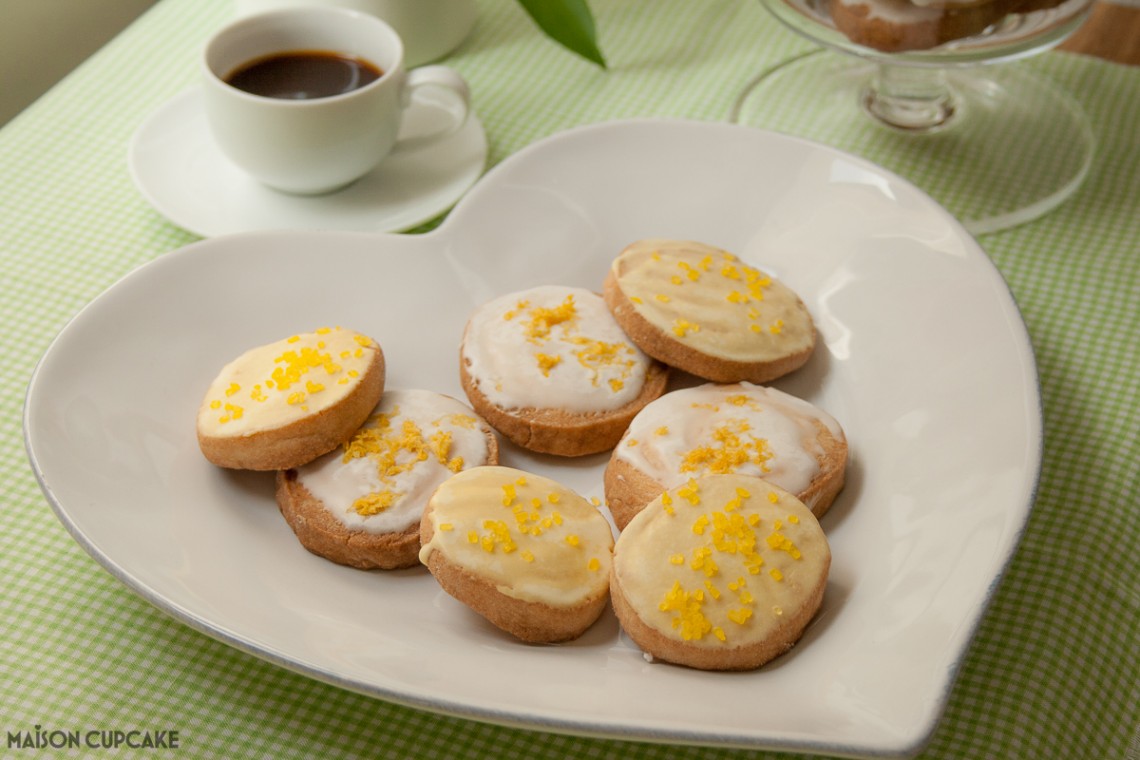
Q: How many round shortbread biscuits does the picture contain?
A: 7